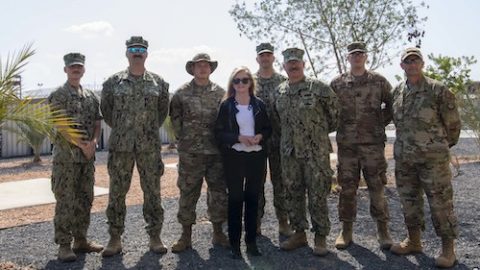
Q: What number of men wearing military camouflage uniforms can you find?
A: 7